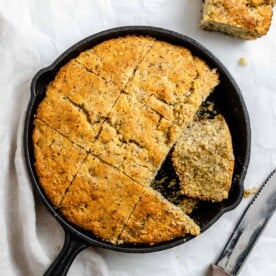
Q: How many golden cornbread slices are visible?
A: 9